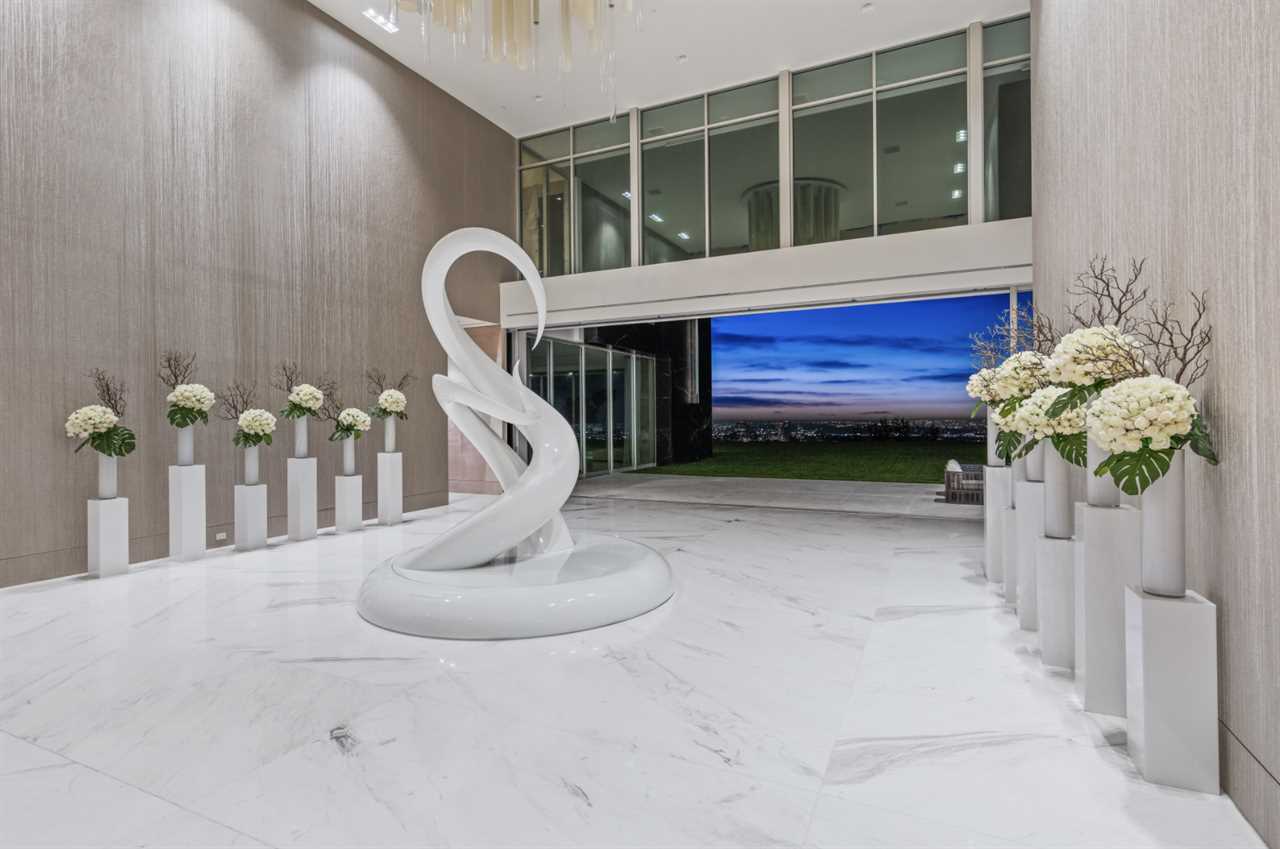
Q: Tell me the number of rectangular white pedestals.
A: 12